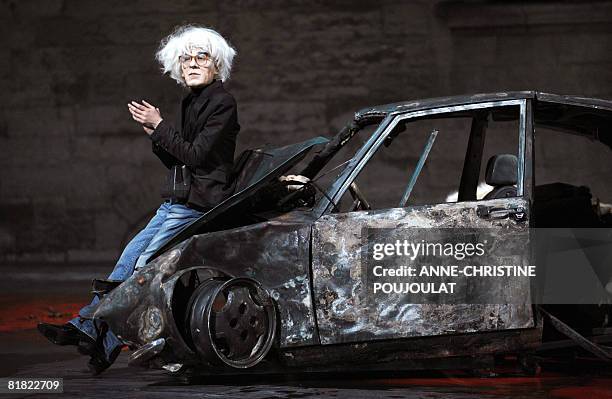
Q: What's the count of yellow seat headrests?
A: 0